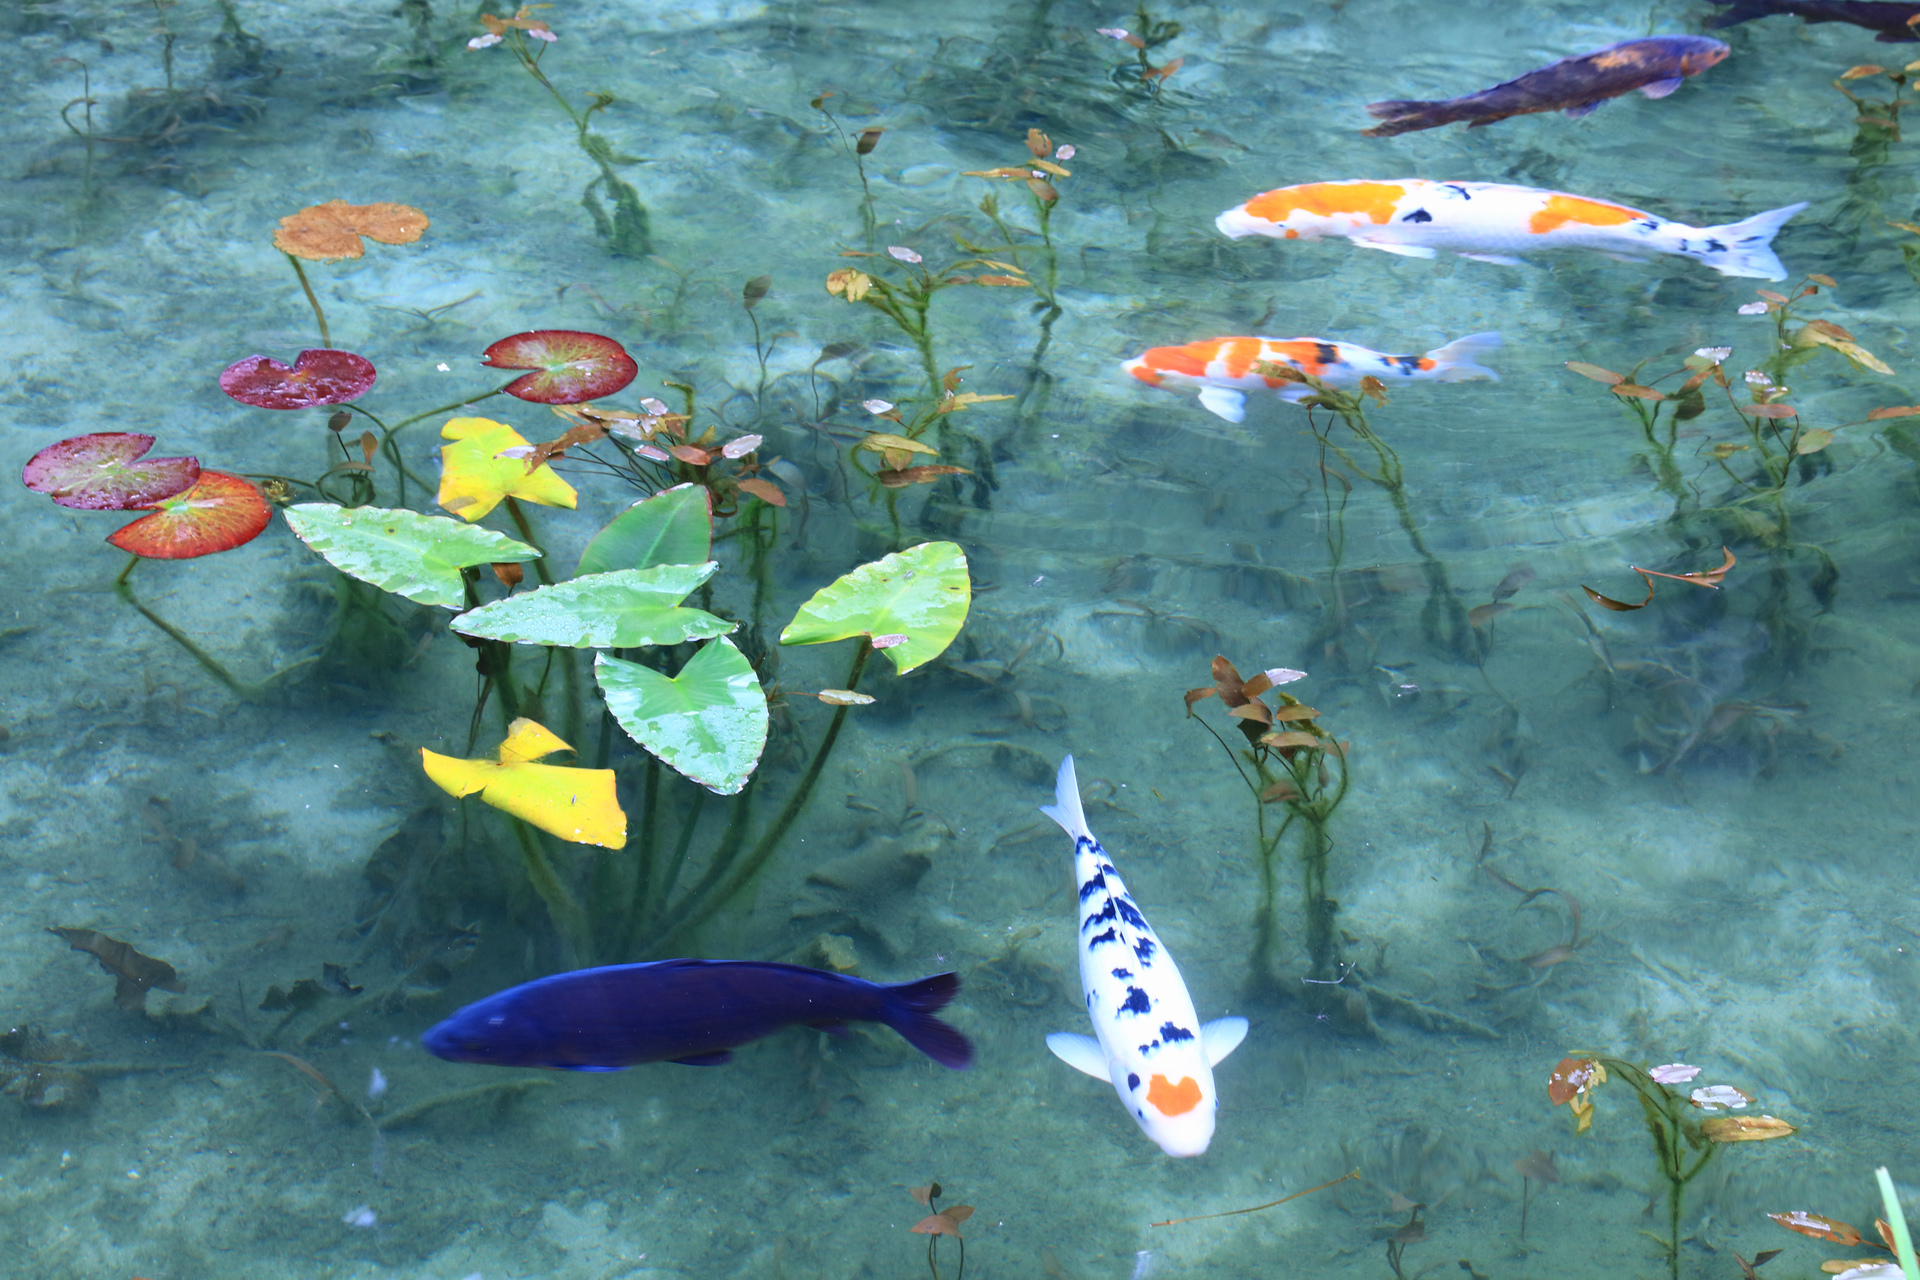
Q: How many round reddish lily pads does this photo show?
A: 4